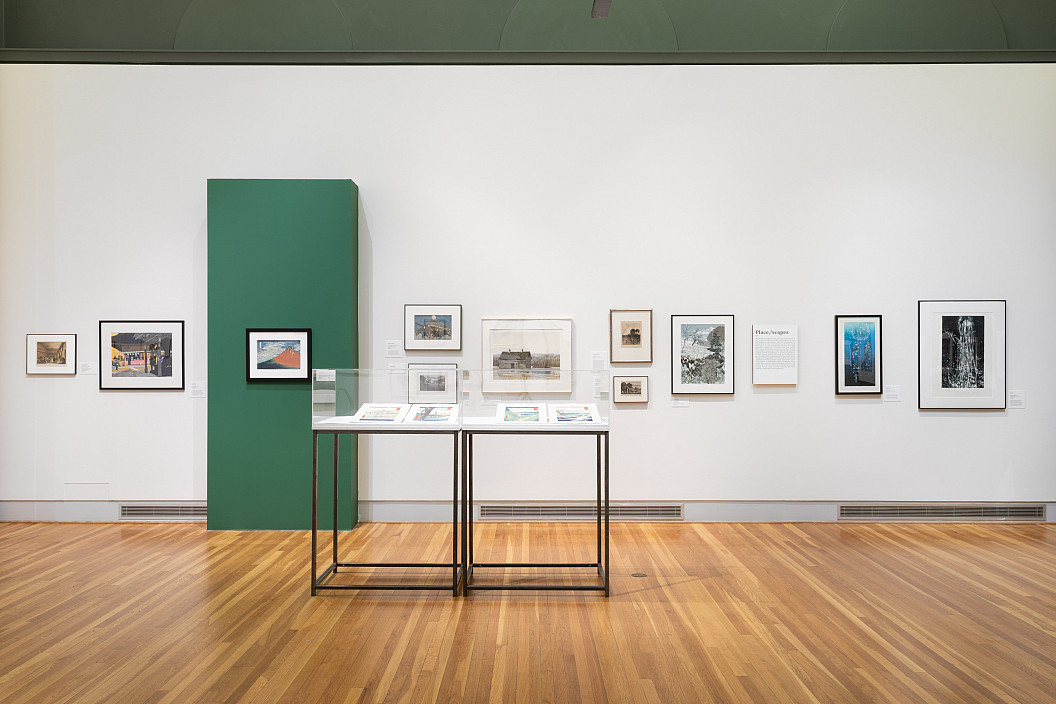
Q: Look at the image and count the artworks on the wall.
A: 11